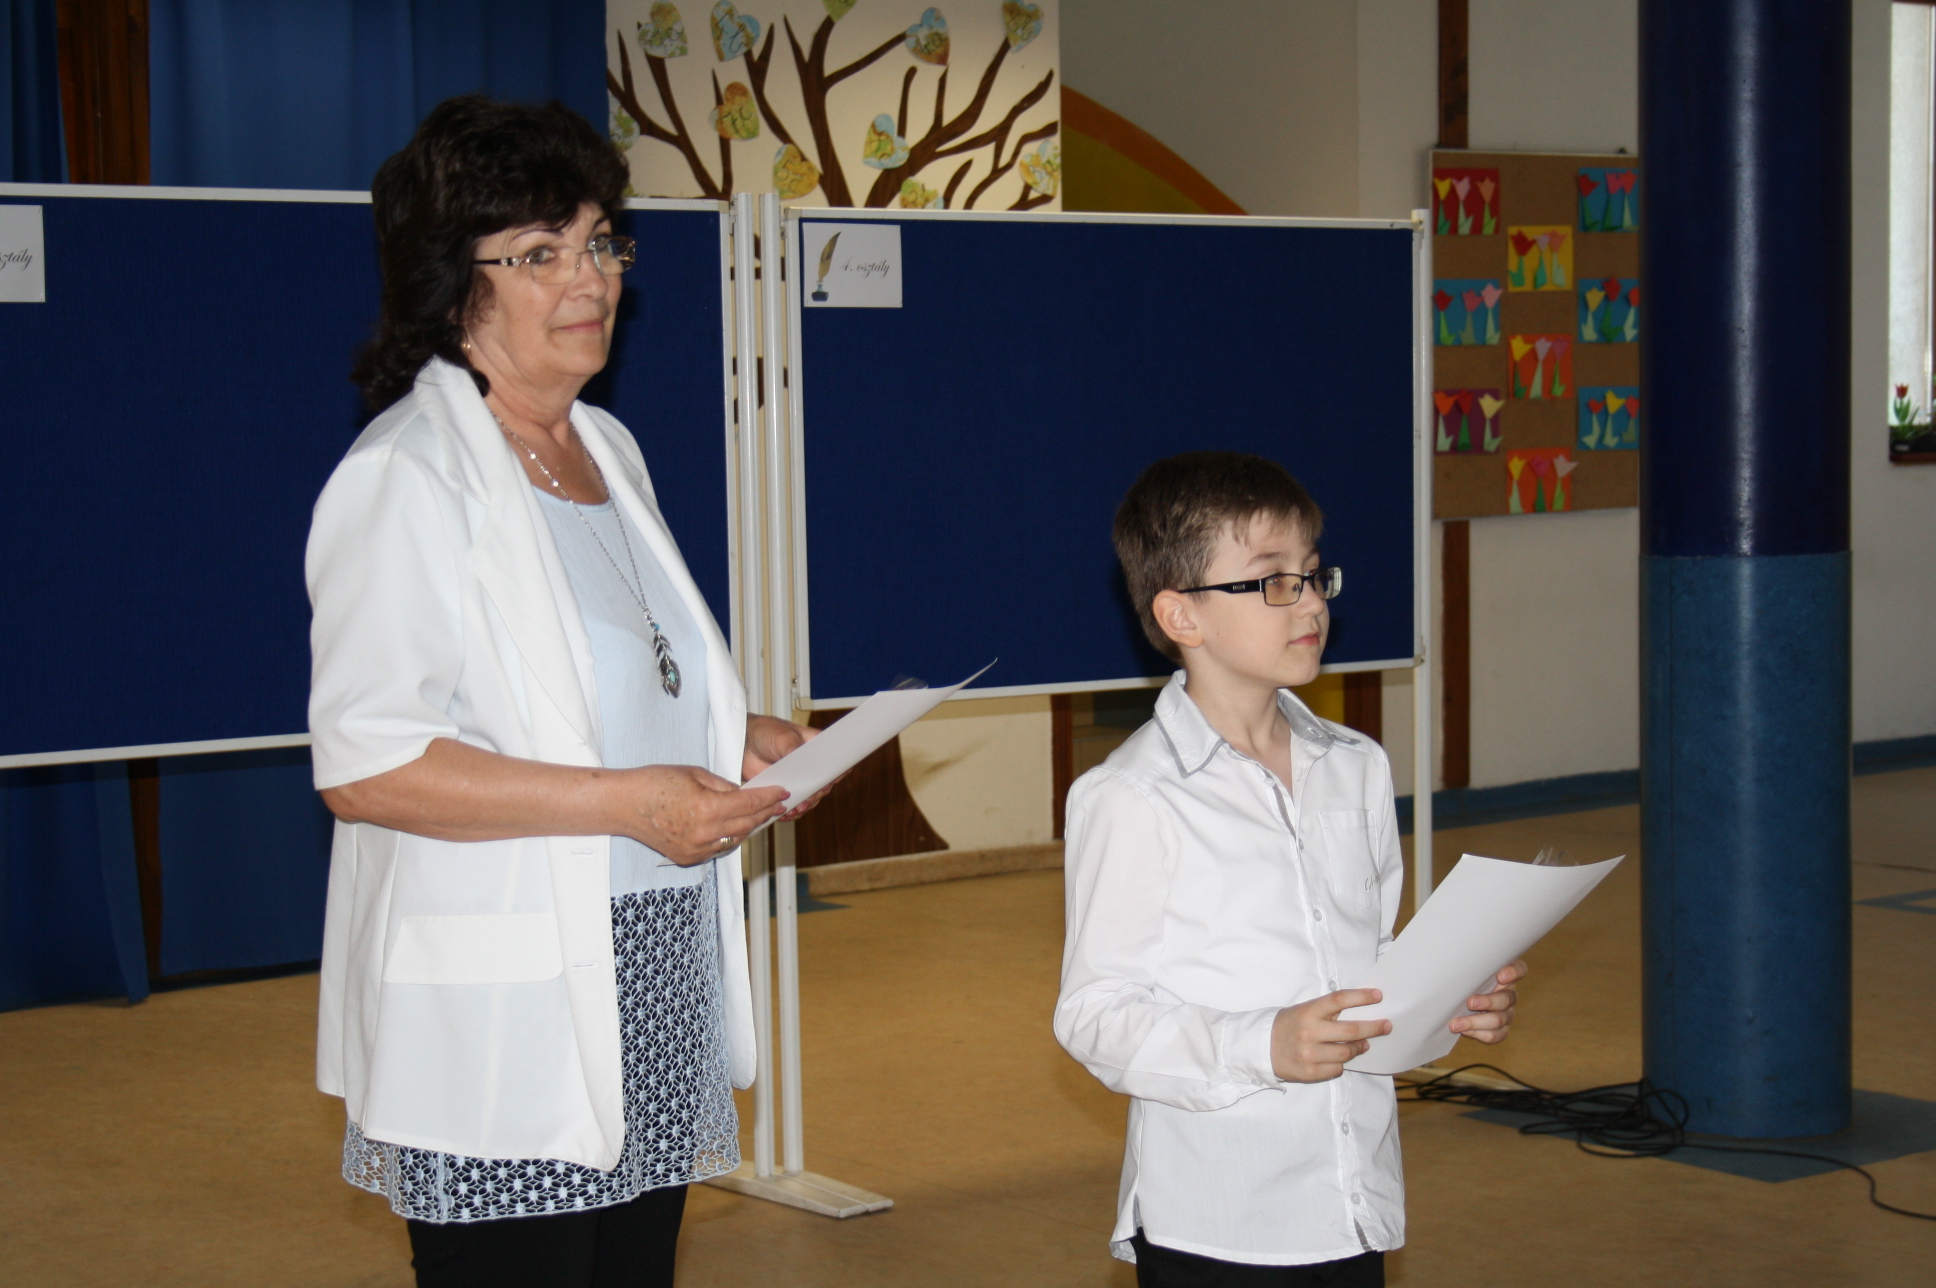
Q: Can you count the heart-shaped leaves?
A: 11